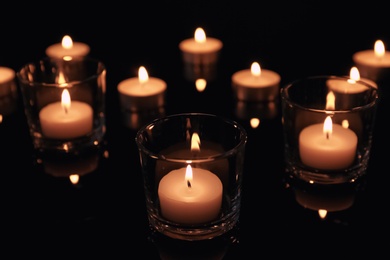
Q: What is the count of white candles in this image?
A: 10